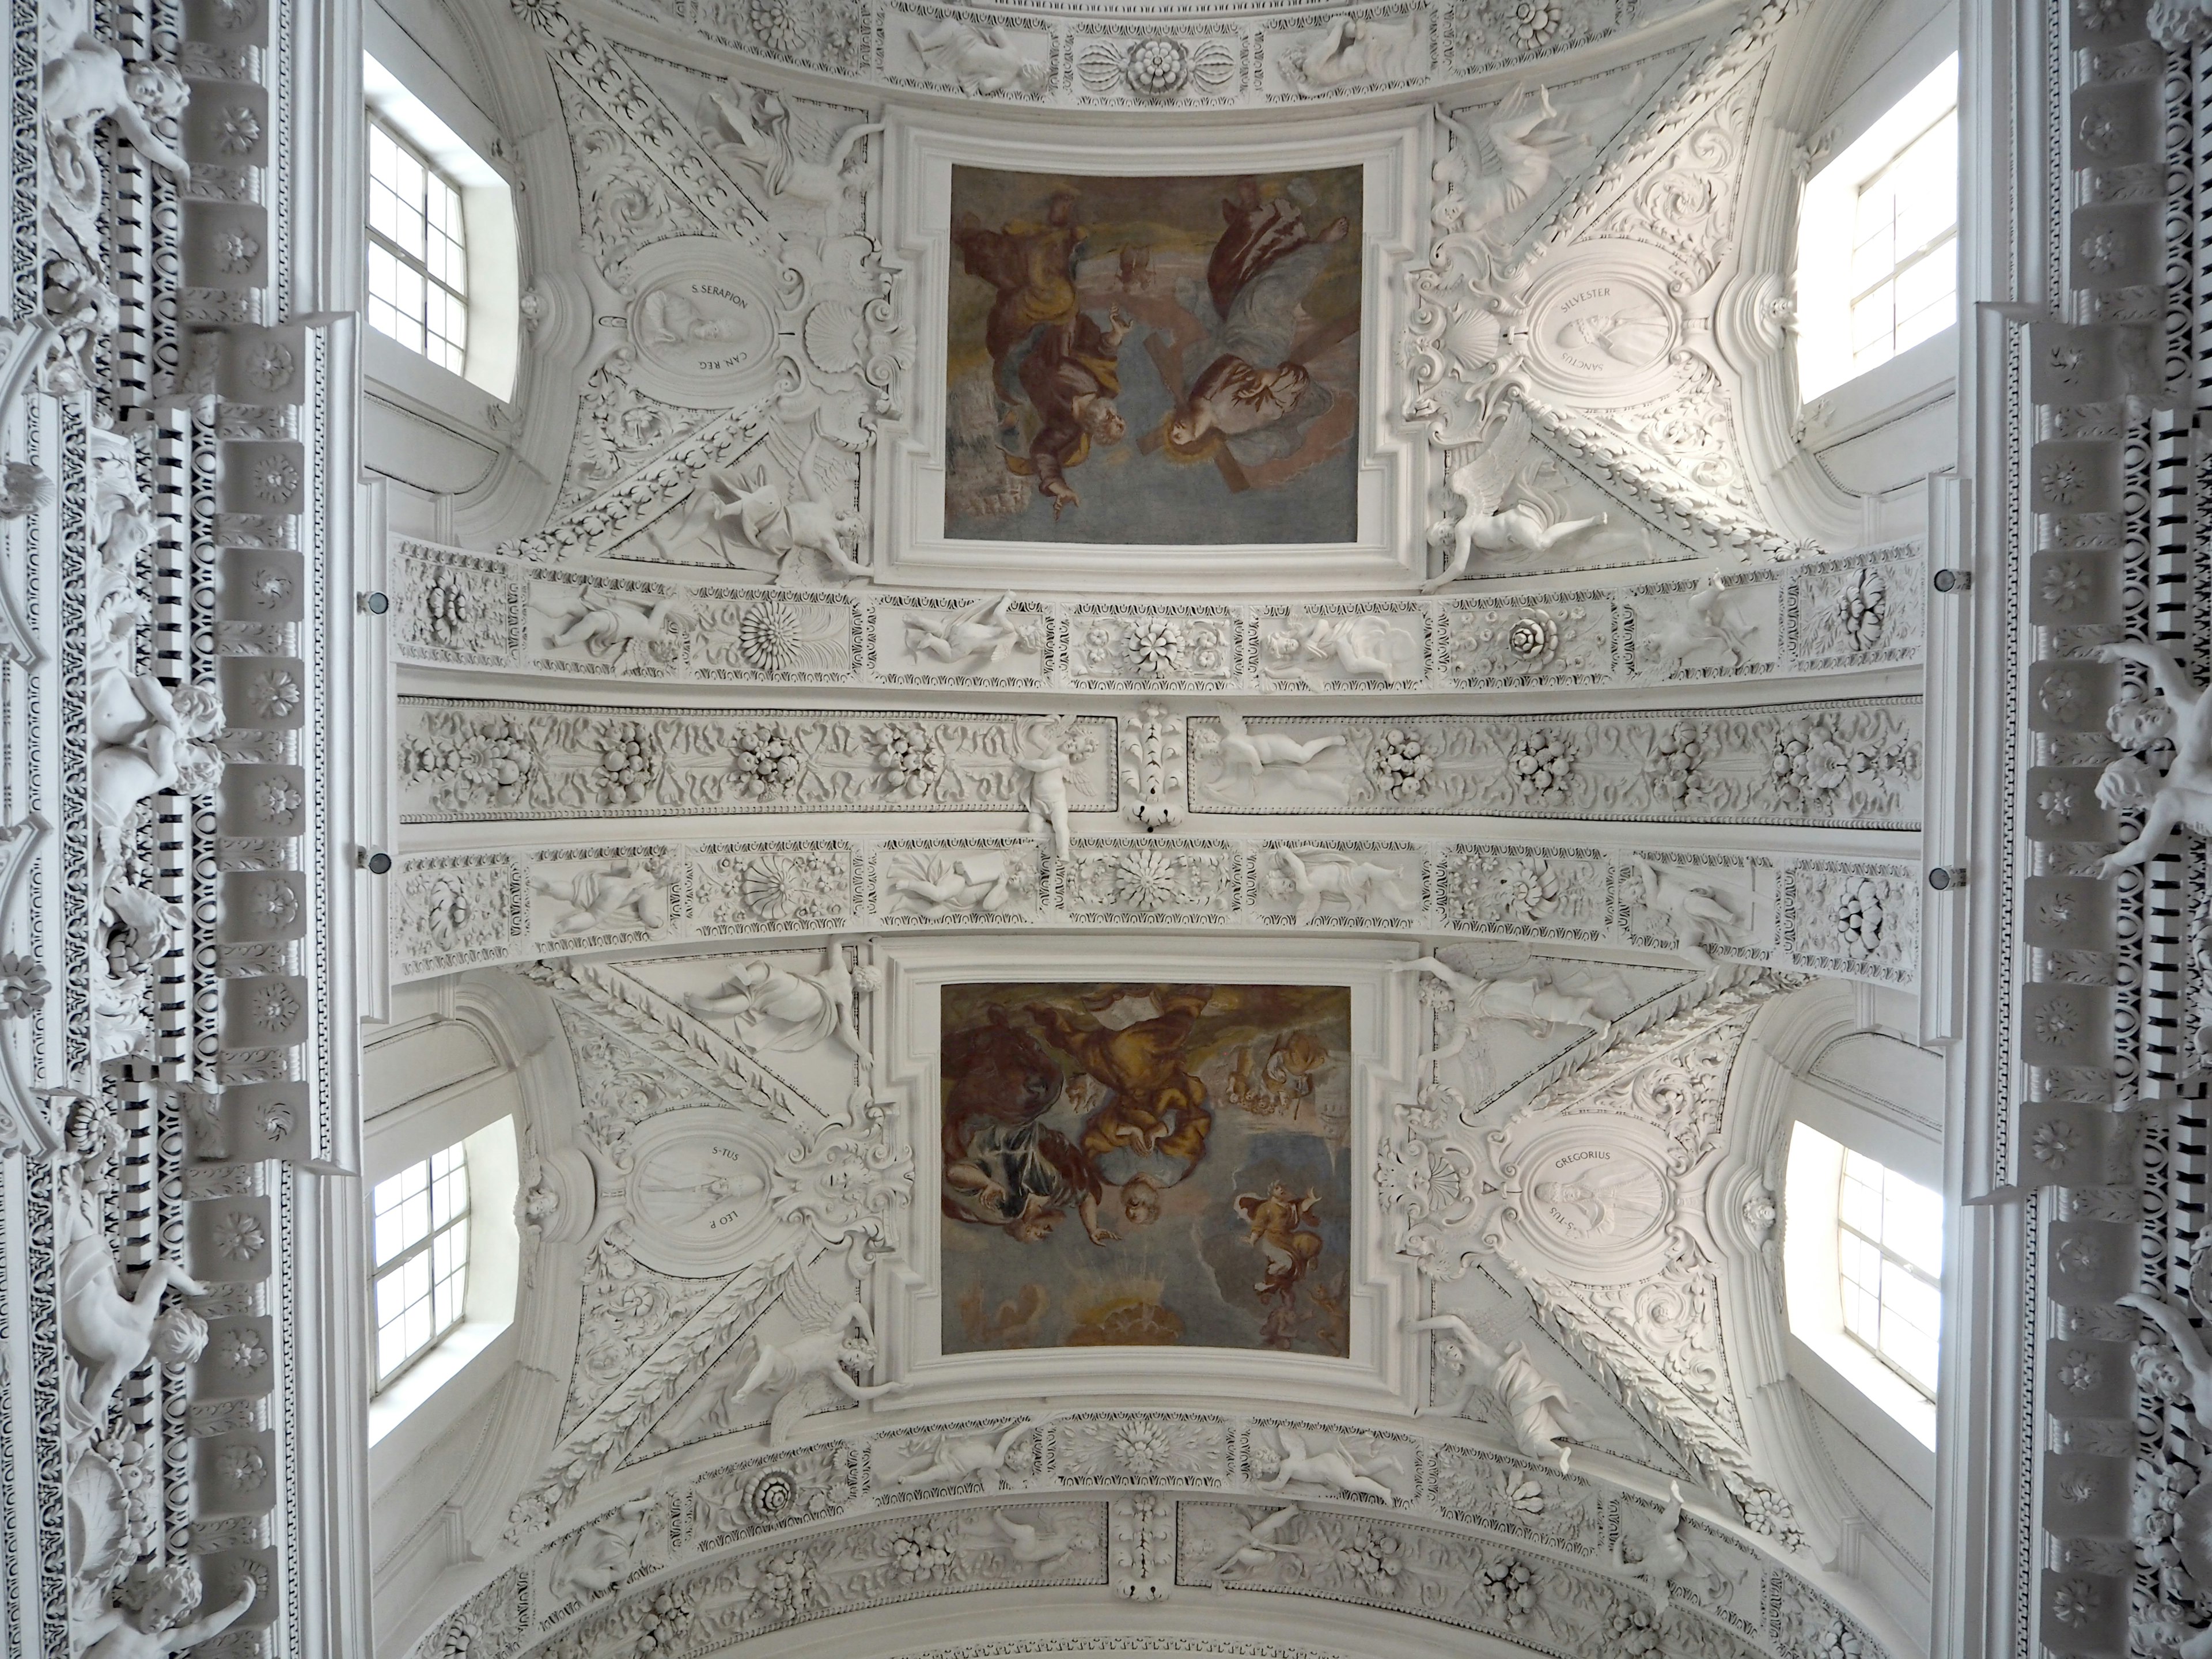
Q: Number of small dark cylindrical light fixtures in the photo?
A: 4